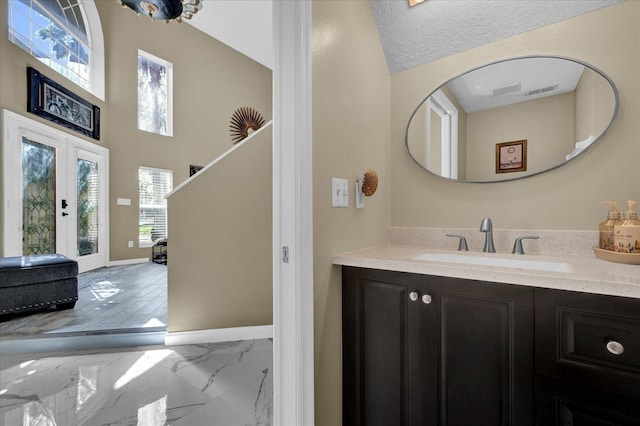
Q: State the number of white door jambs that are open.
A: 1